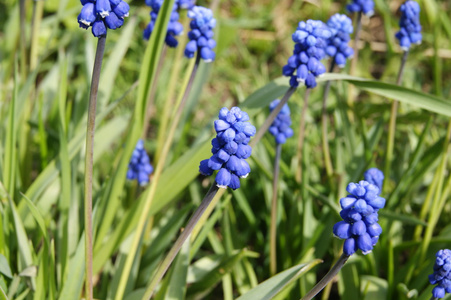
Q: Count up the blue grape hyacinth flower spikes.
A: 13